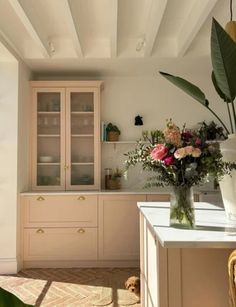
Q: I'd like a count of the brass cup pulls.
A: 4